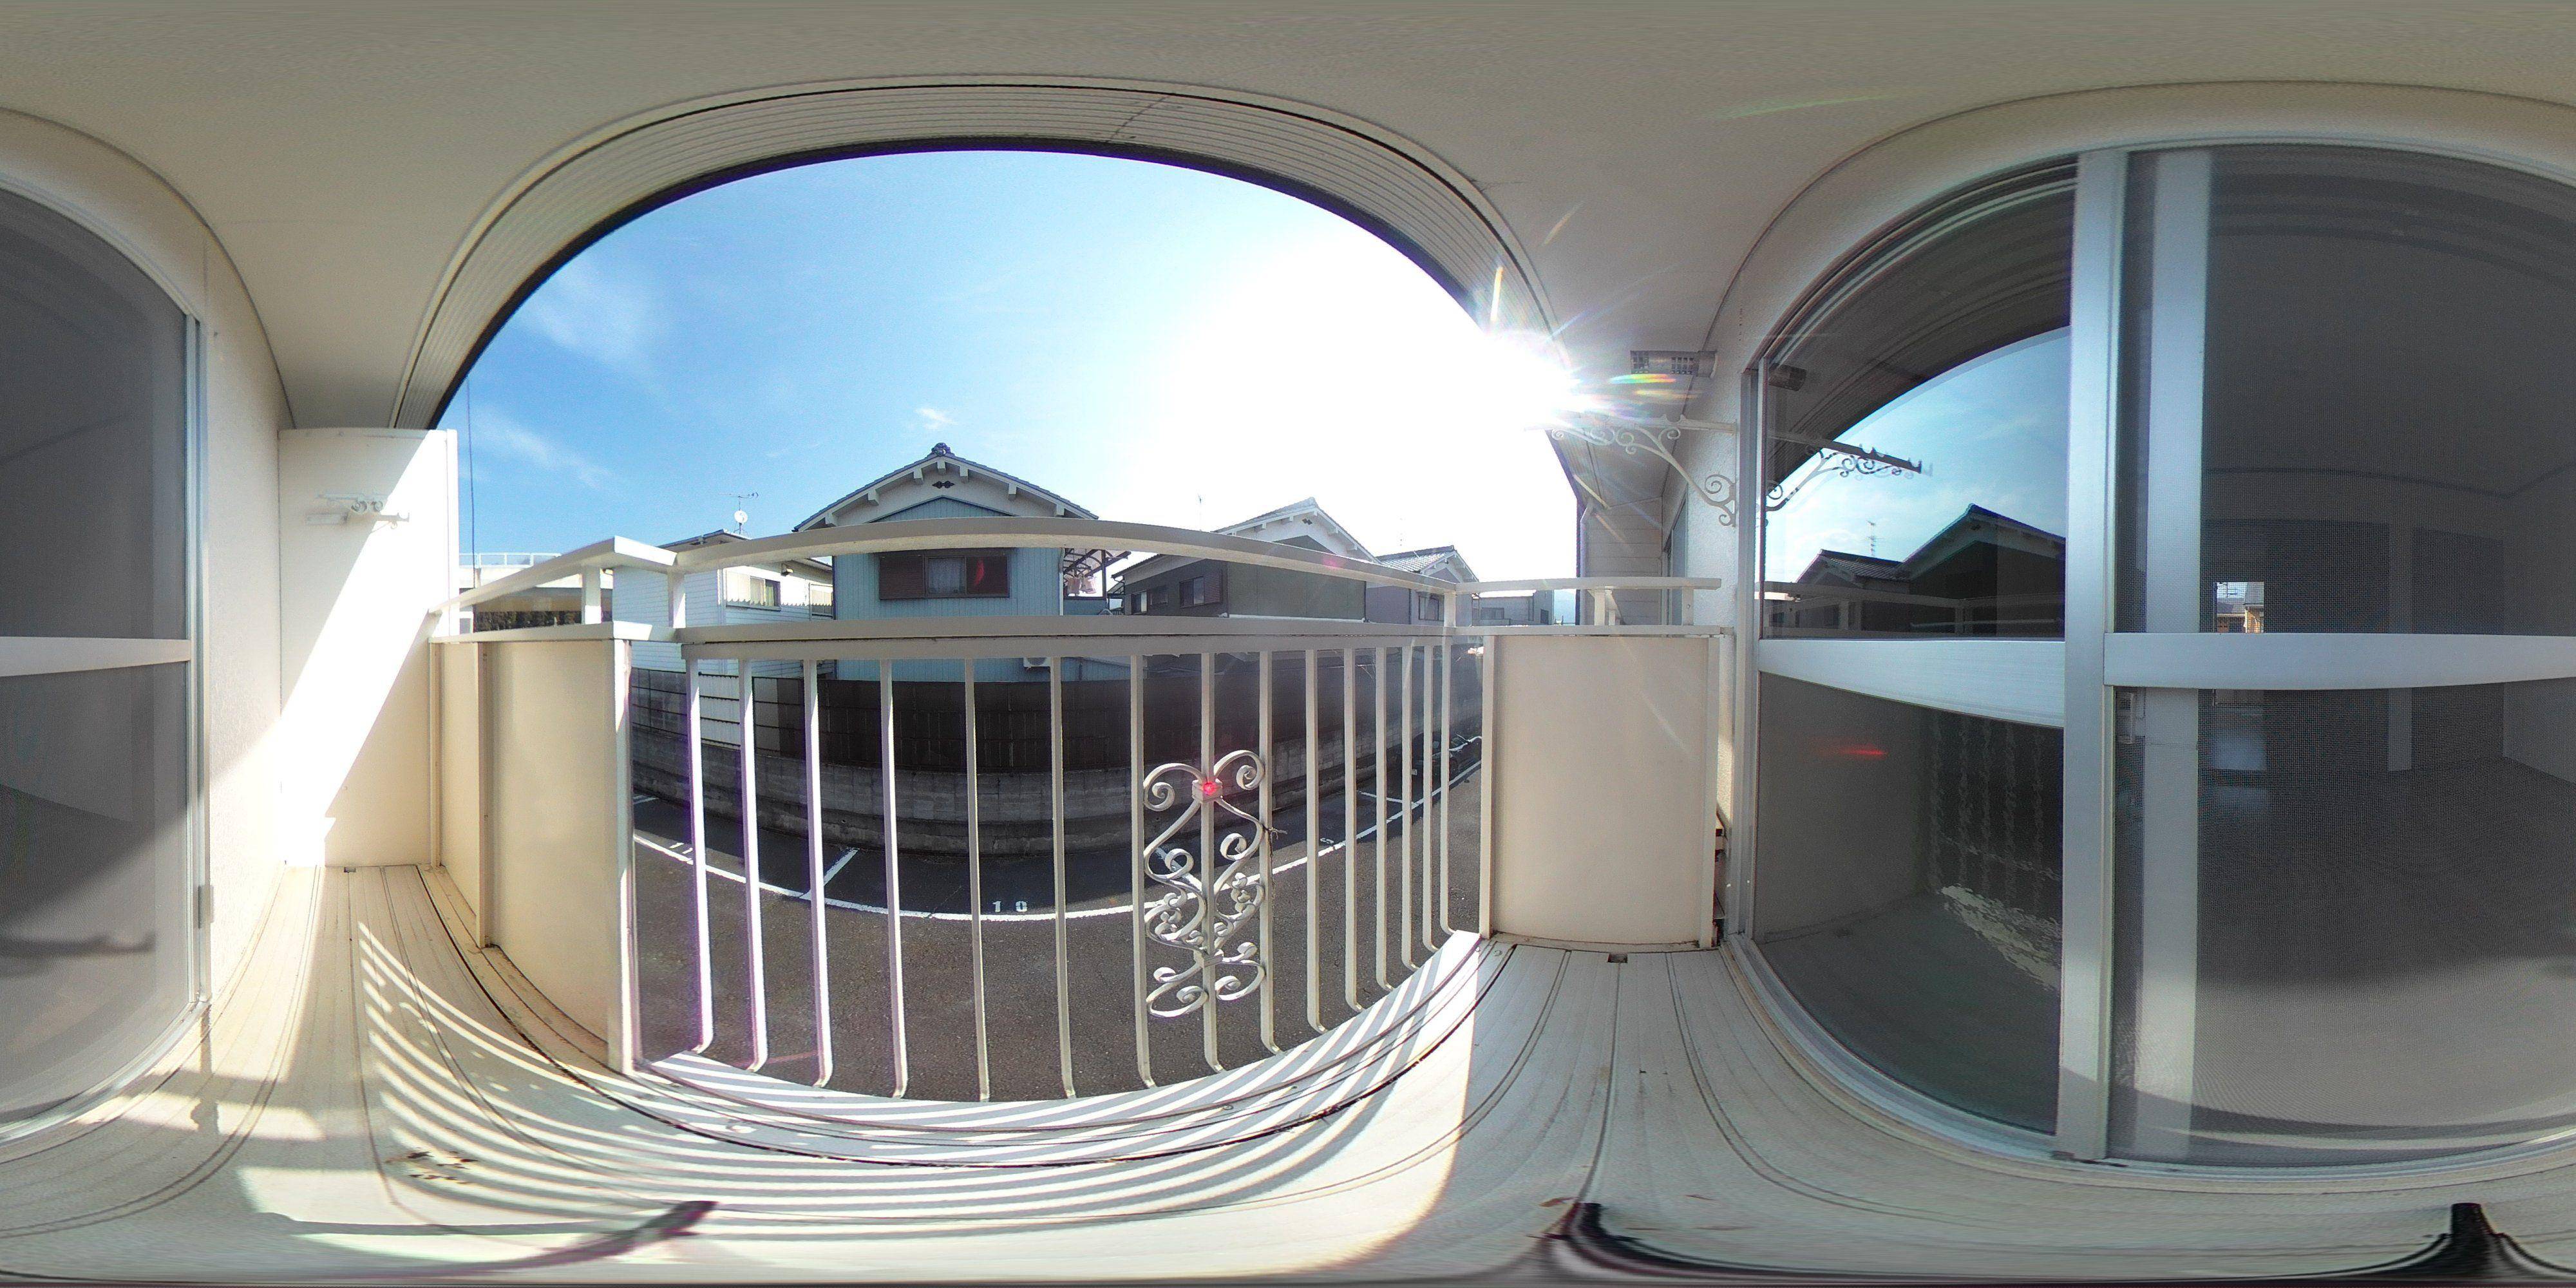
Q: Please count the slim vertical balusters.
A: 15